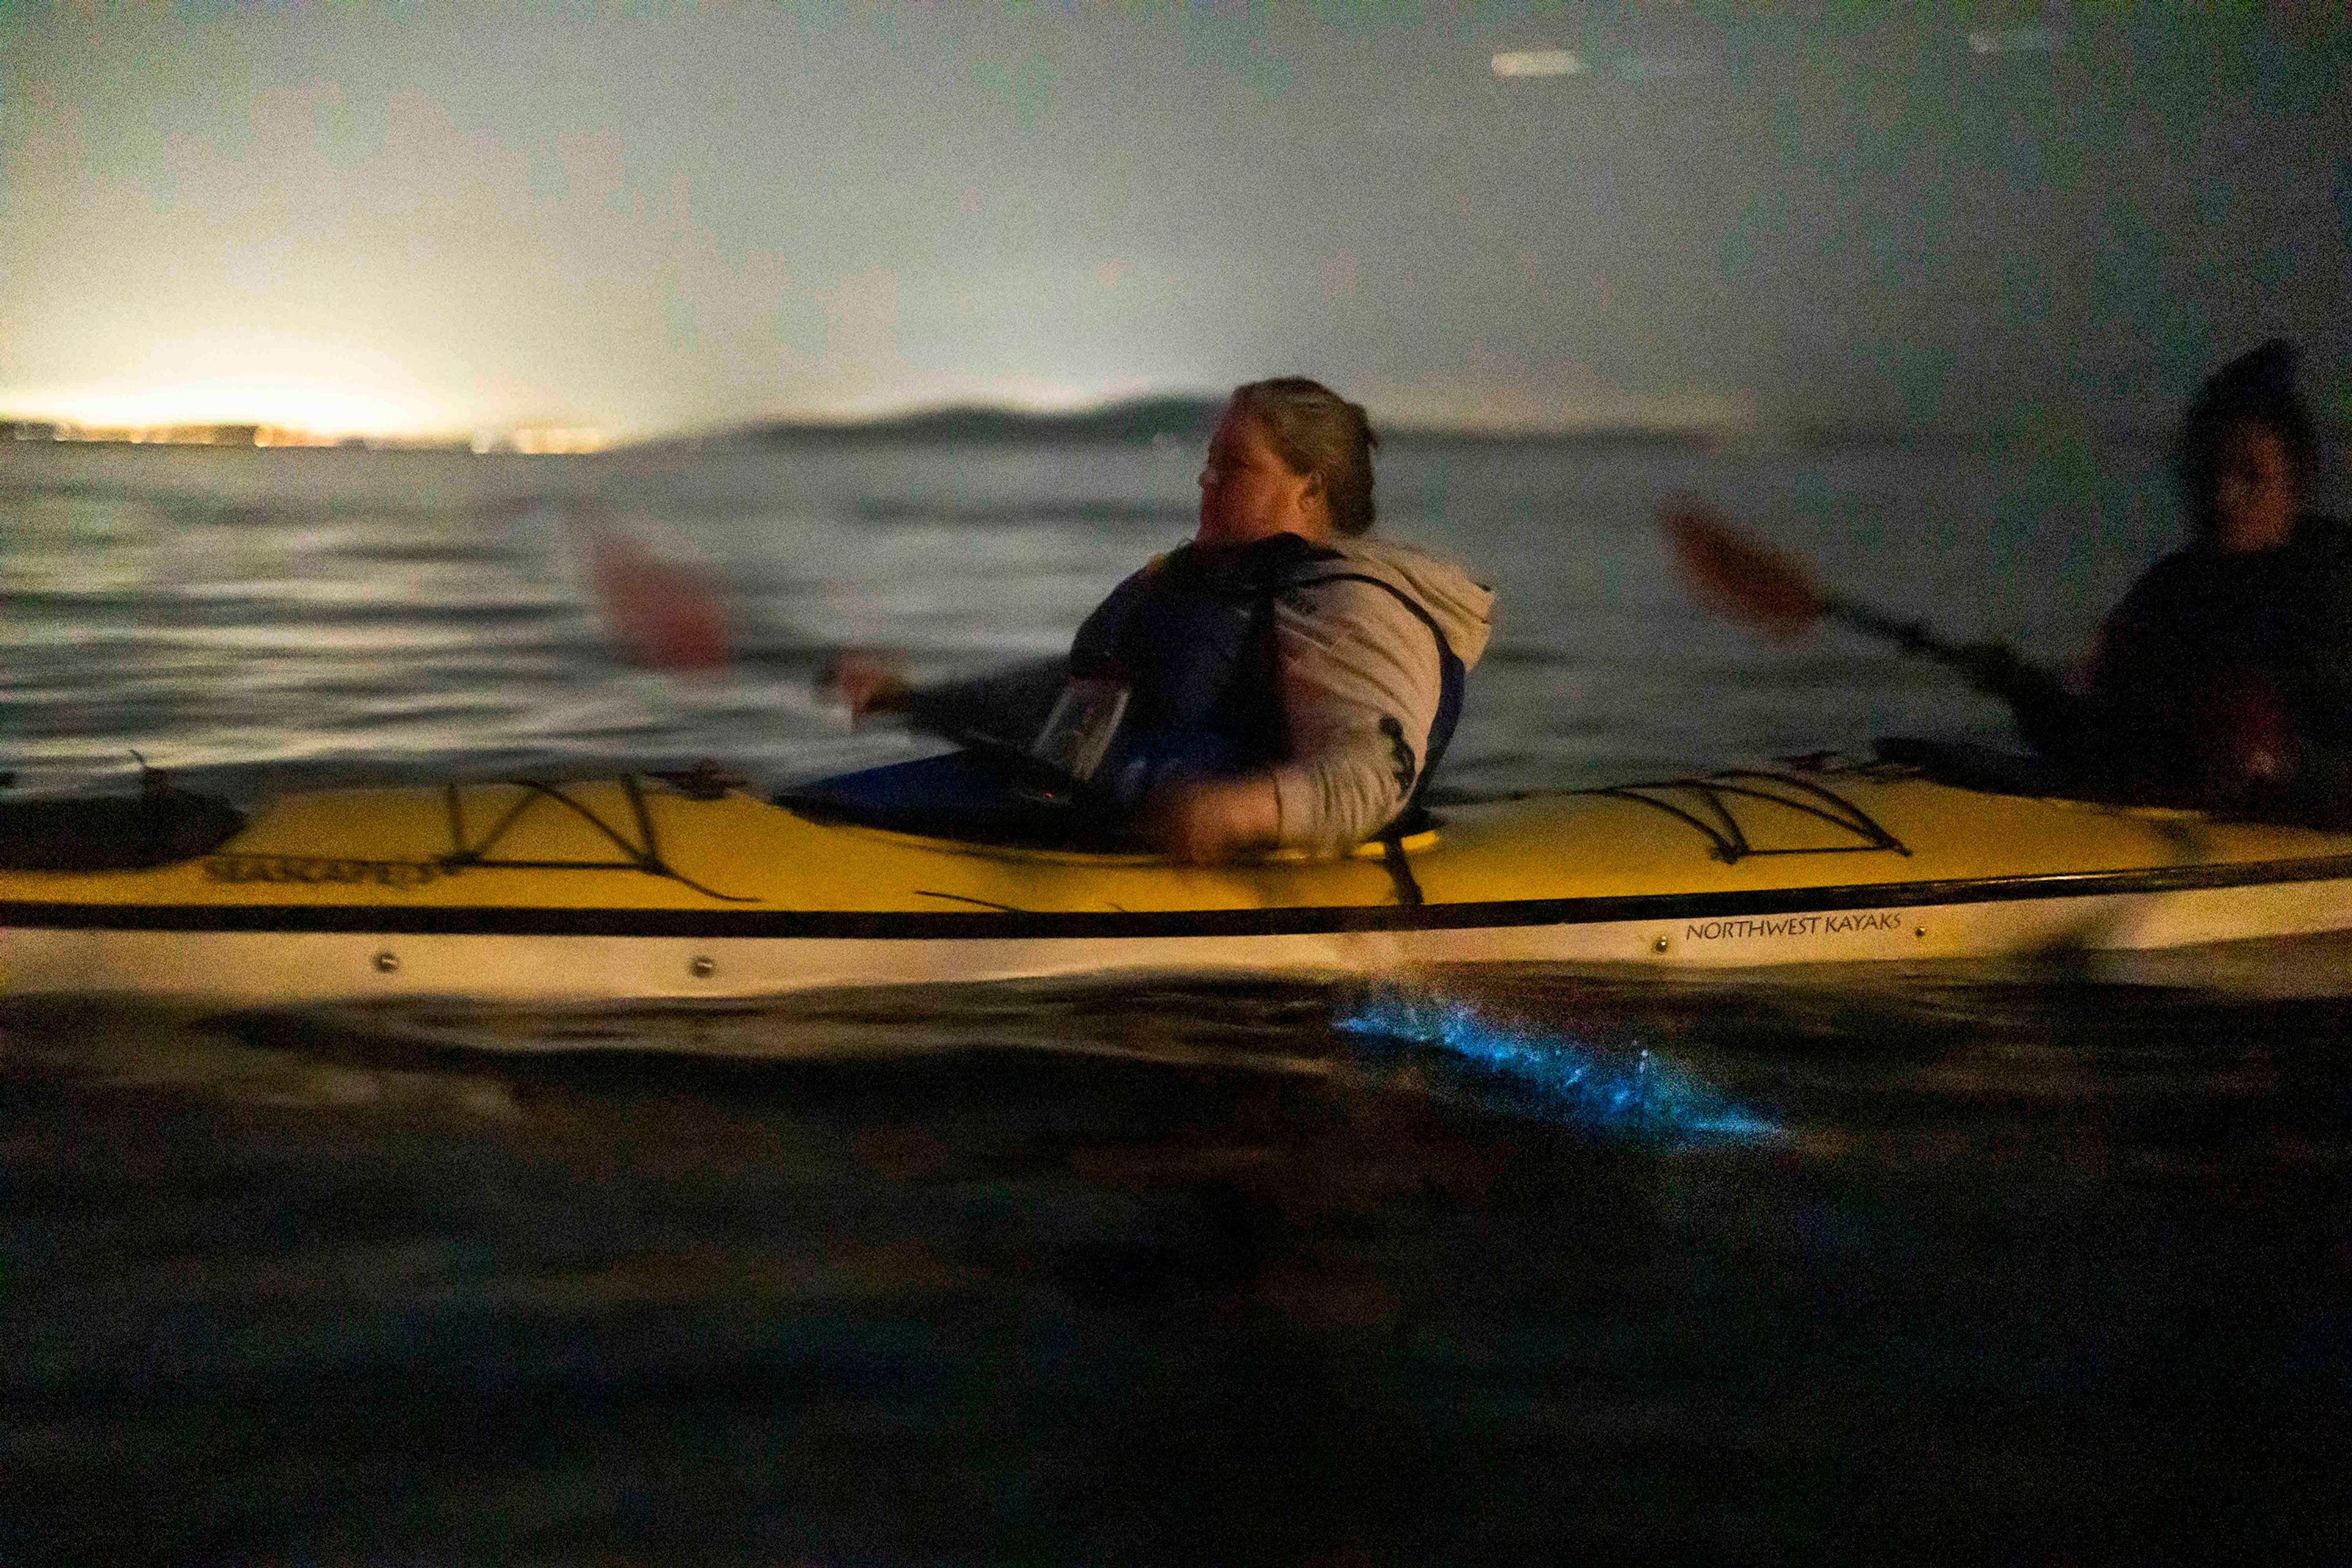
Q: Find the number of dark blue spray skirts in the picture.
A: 1